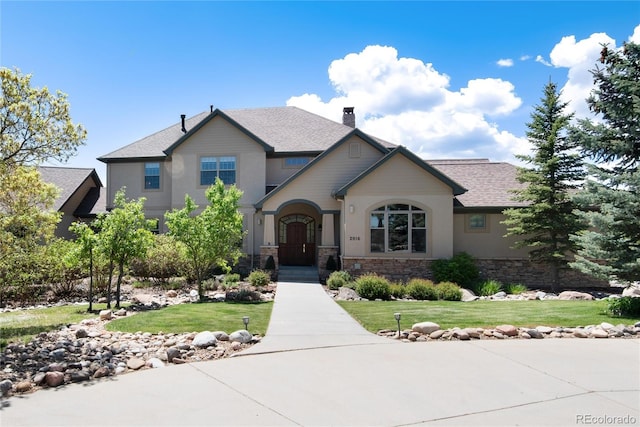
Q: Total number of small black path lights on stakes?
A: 2